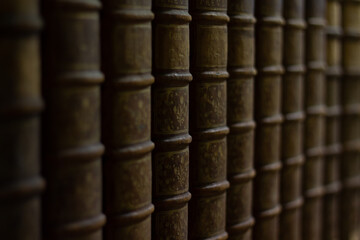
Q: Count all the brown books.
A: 11